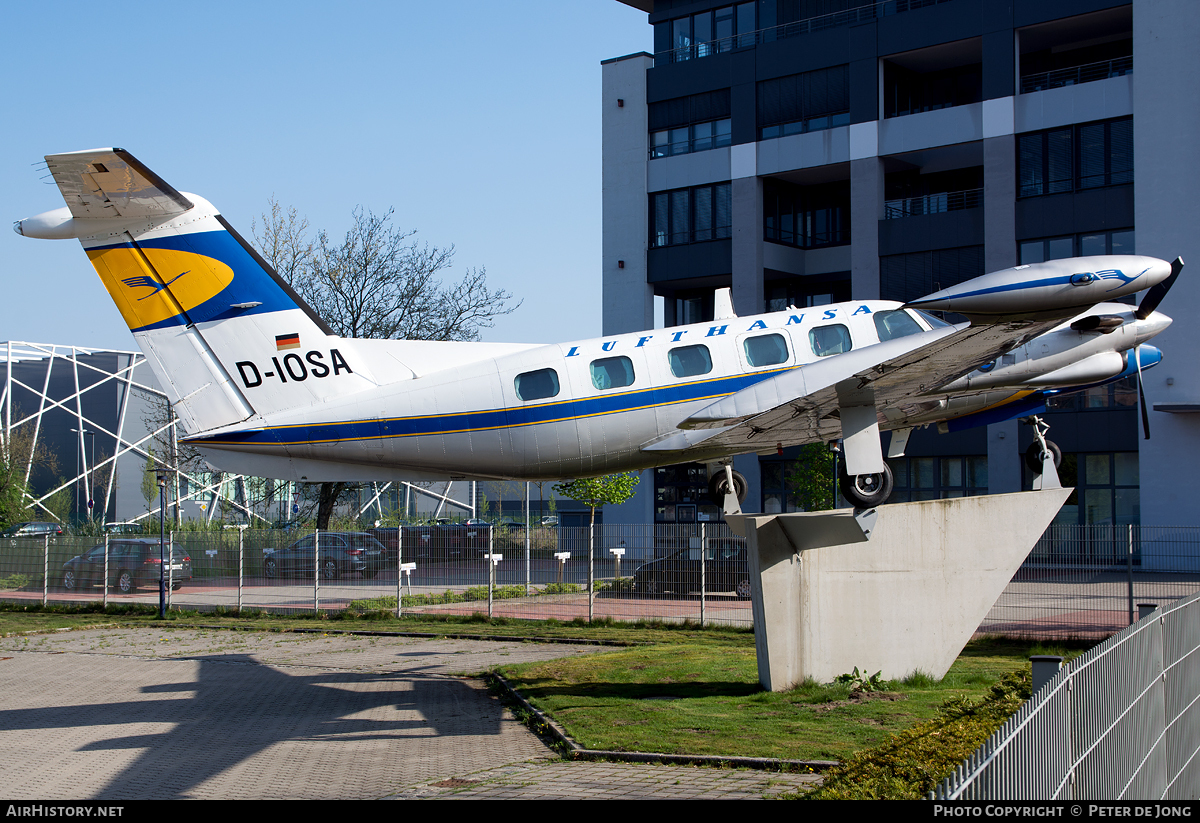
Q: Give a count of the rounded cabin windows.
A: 5